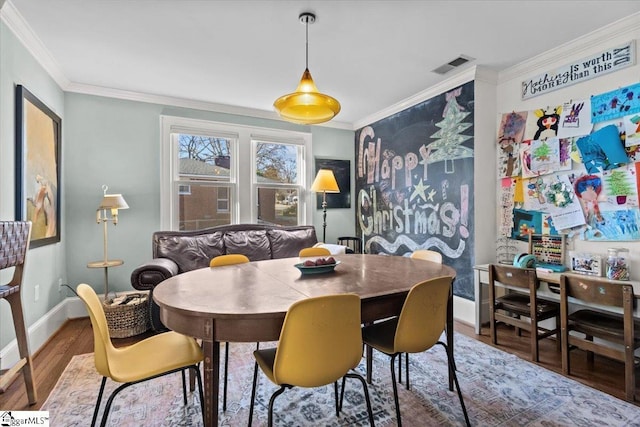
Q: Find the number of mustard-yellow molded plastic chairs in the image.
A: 6